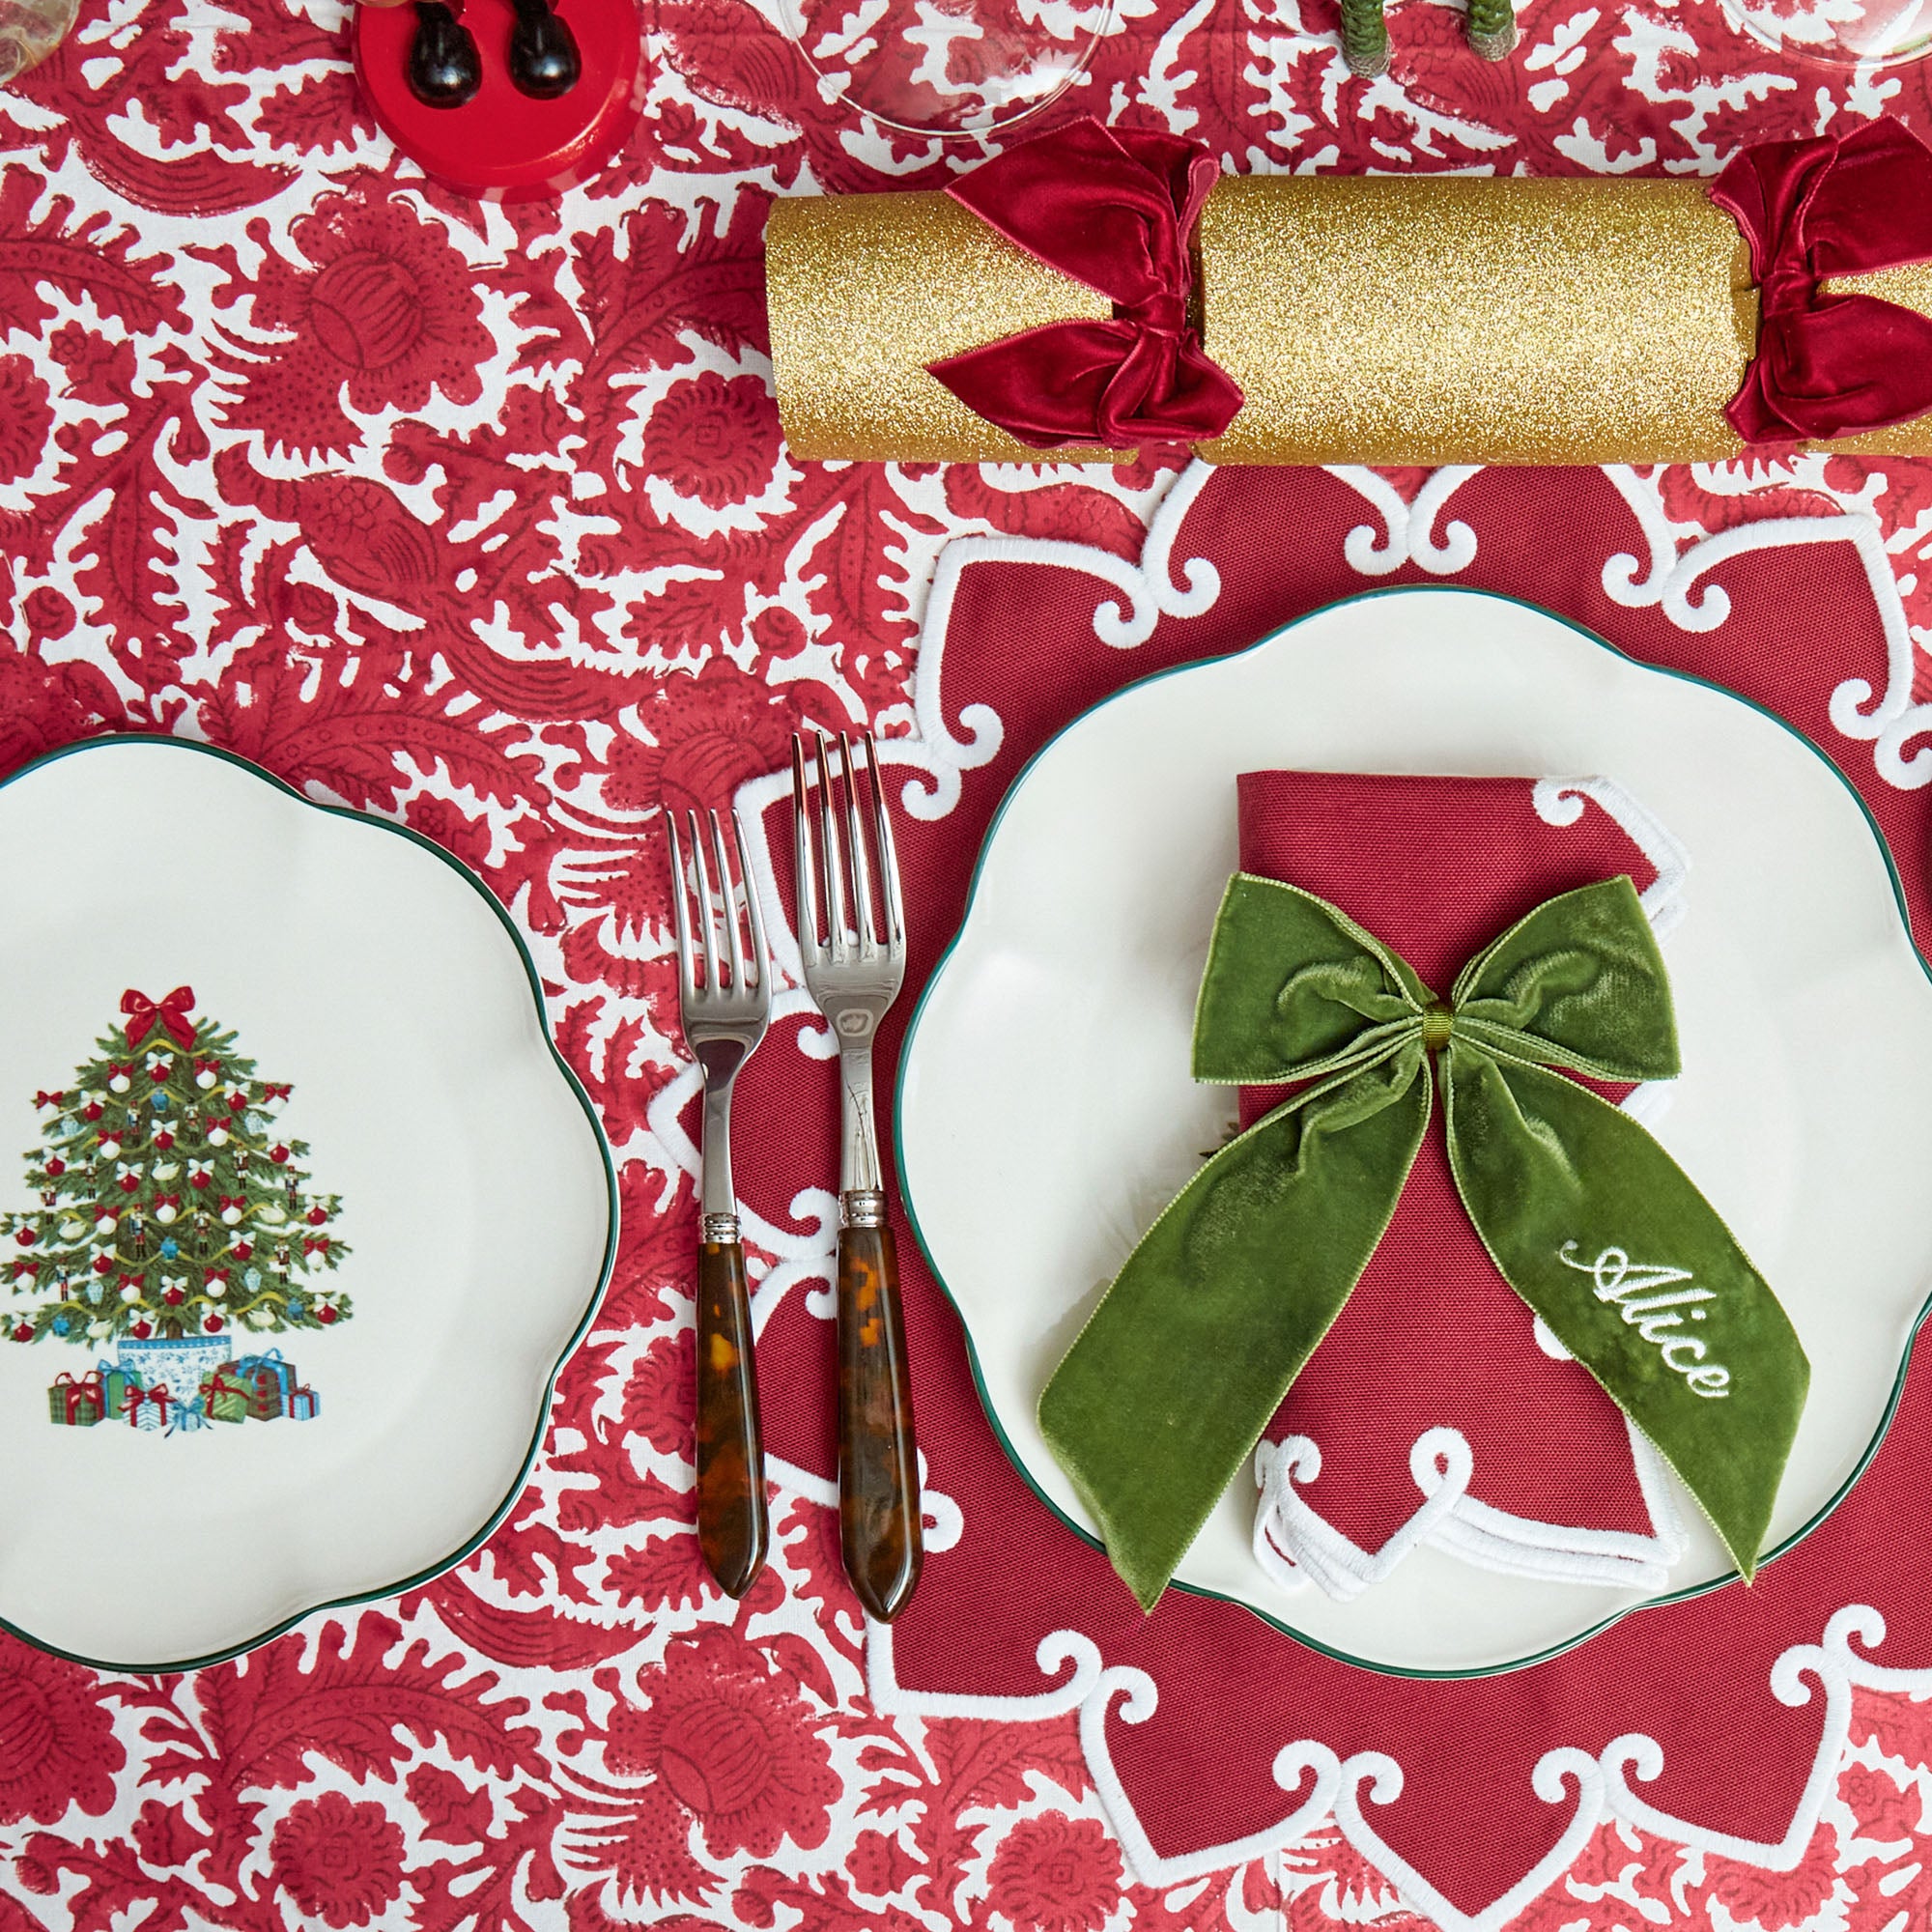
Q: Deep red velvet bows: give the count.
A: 2